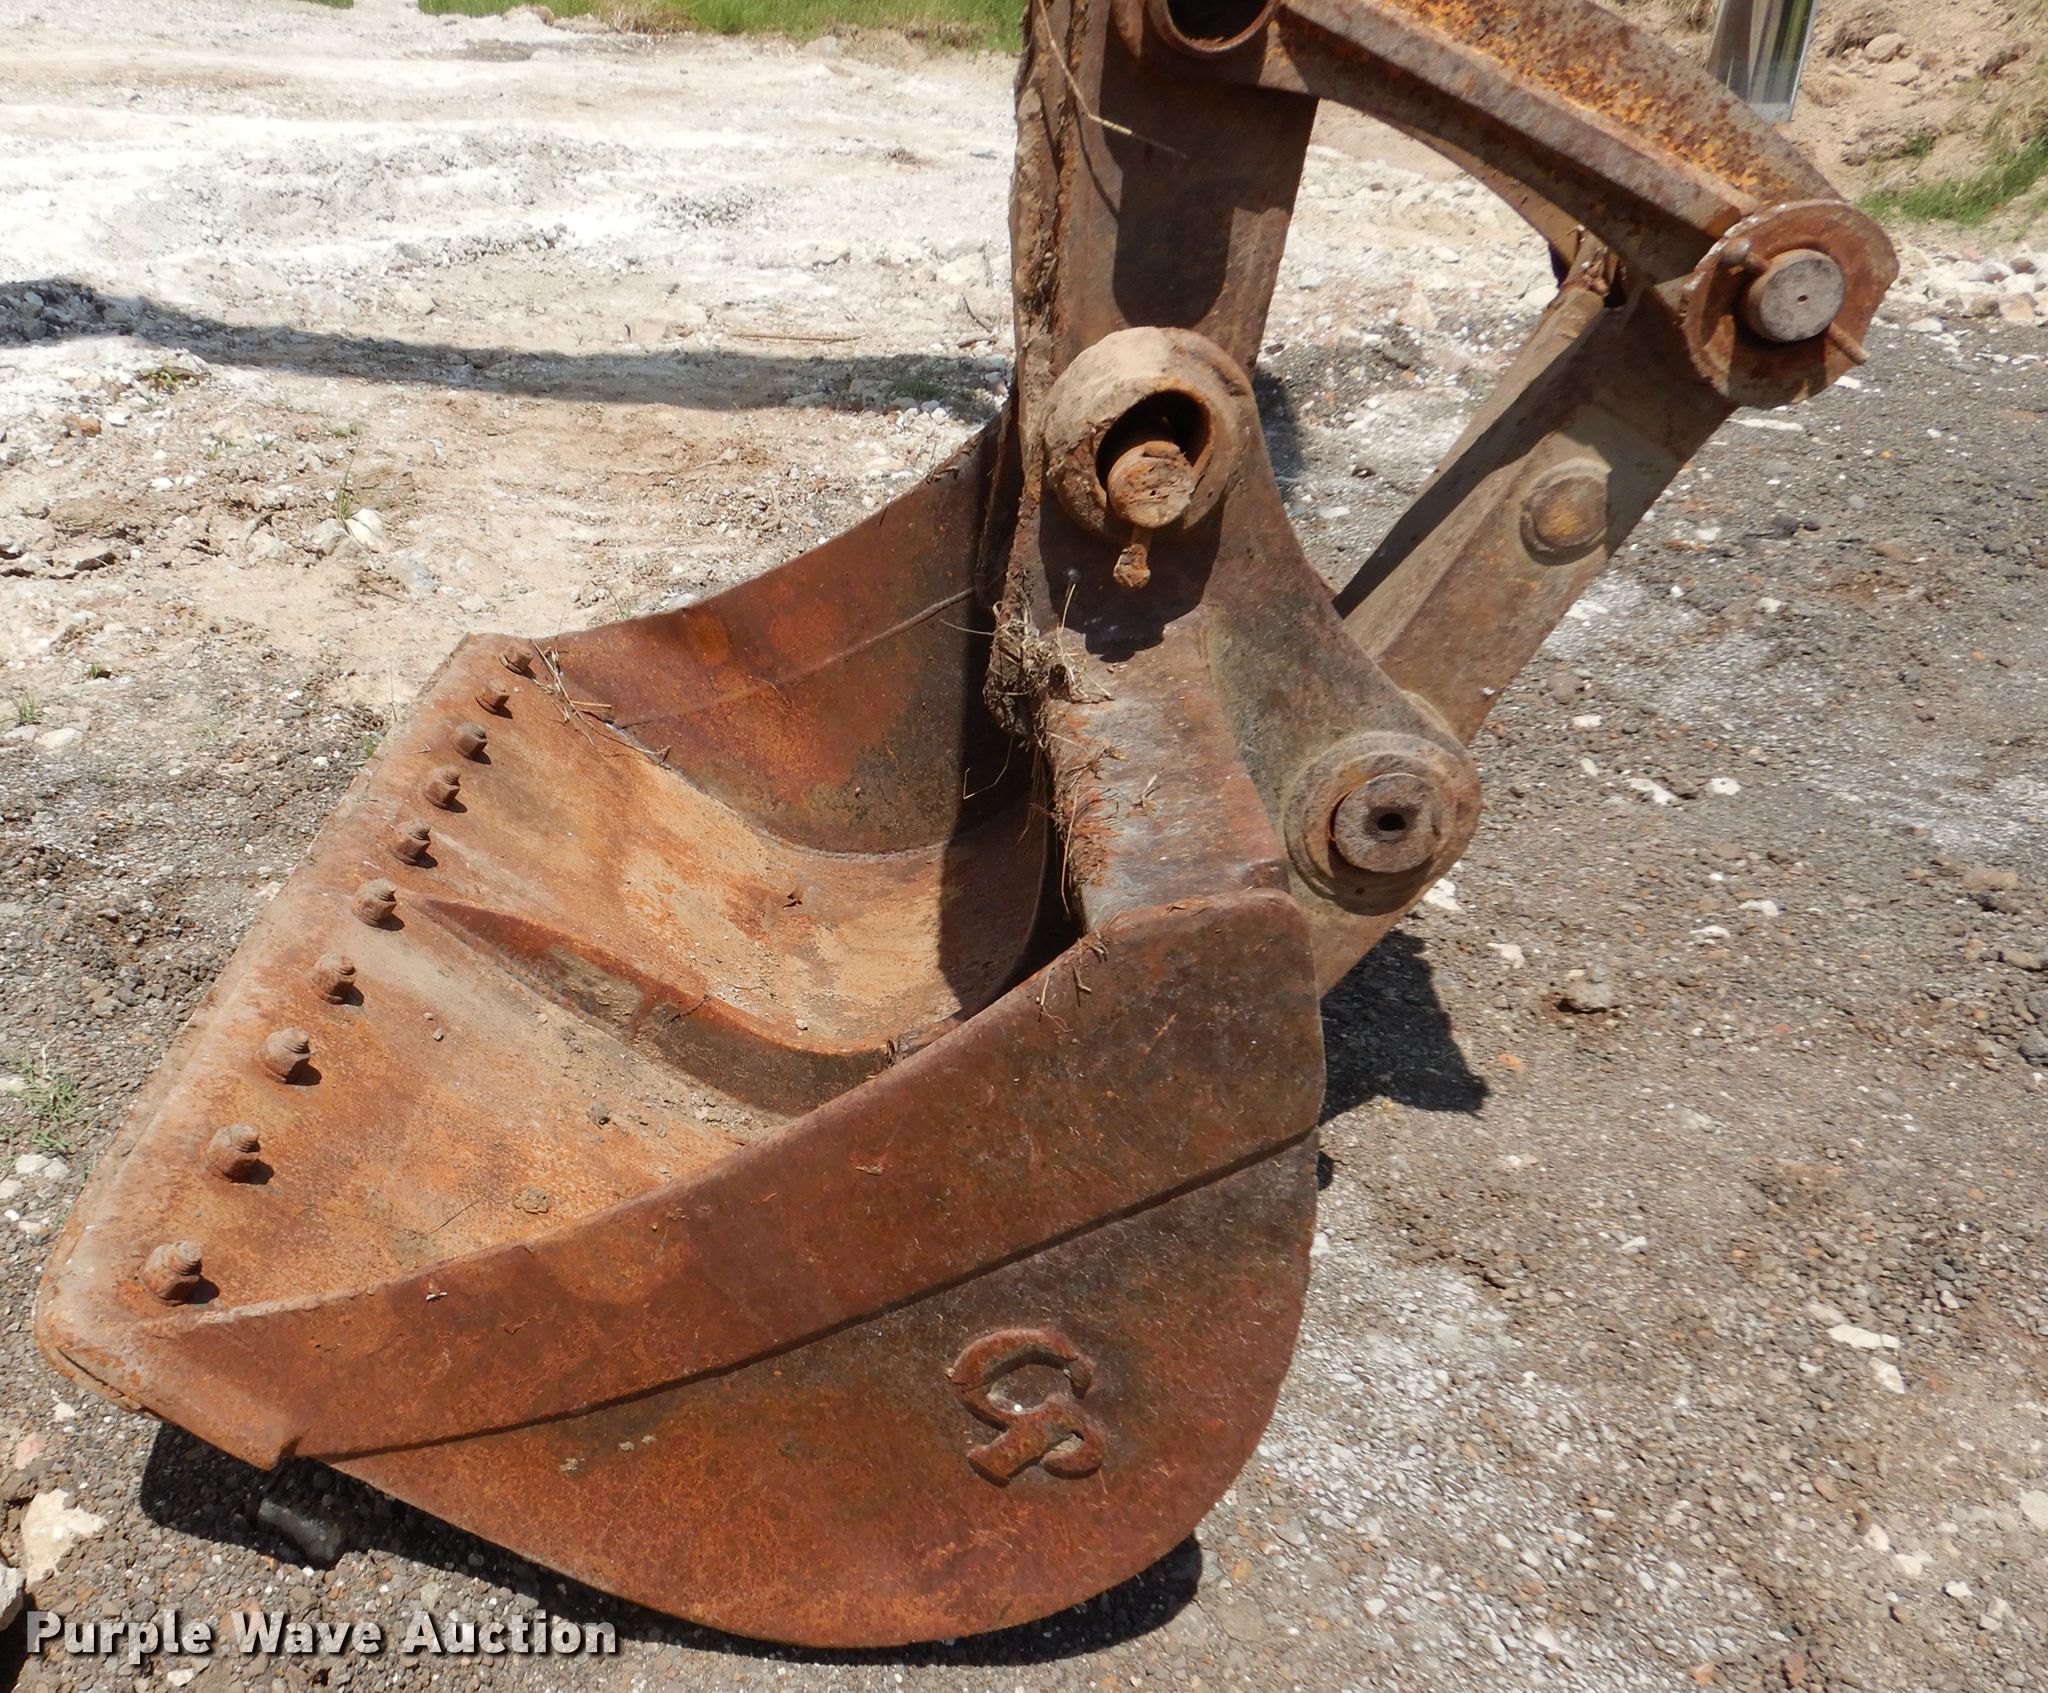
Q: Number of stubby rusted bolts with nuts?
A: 10